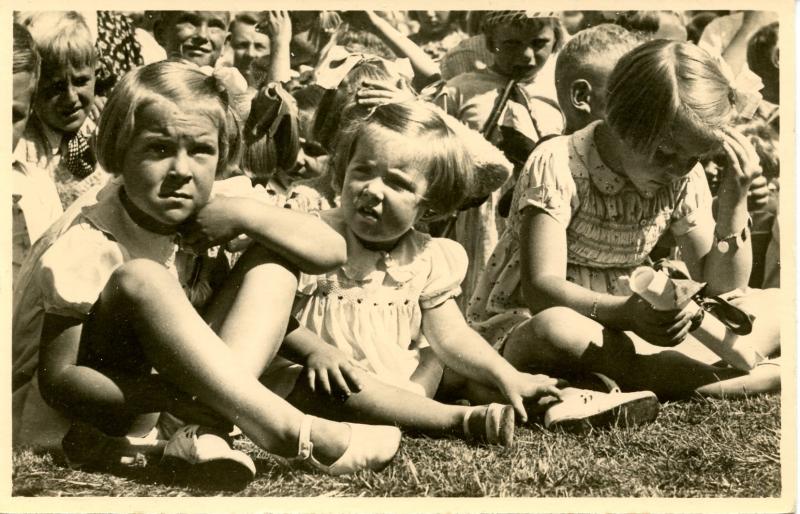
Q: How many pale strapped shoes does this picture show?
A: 4